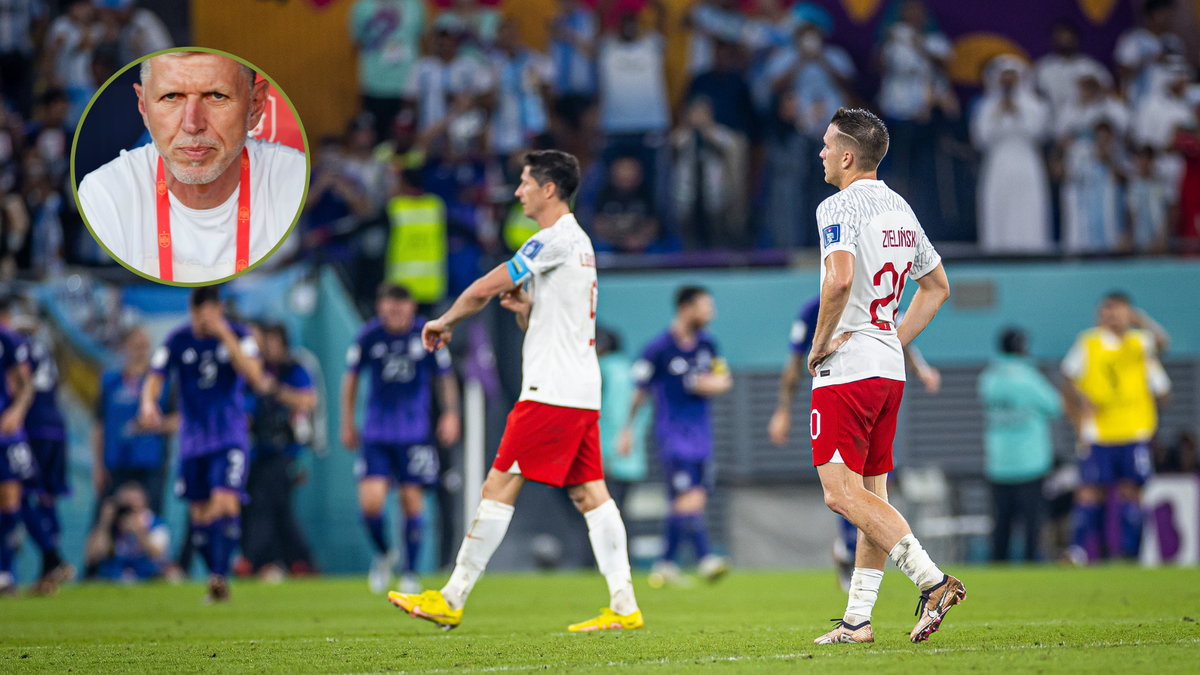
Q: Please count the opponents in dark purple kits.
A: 6